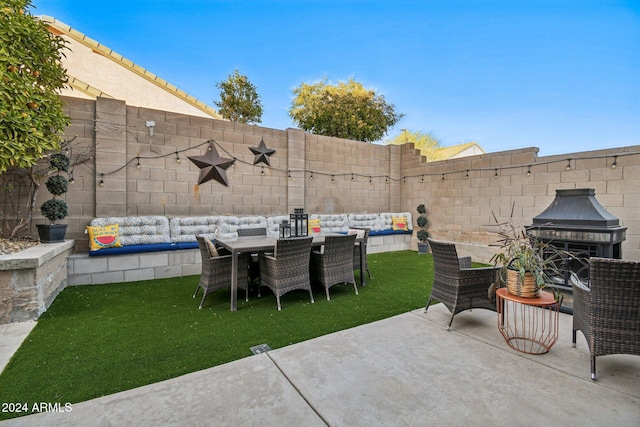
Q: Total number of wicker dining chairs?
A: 5